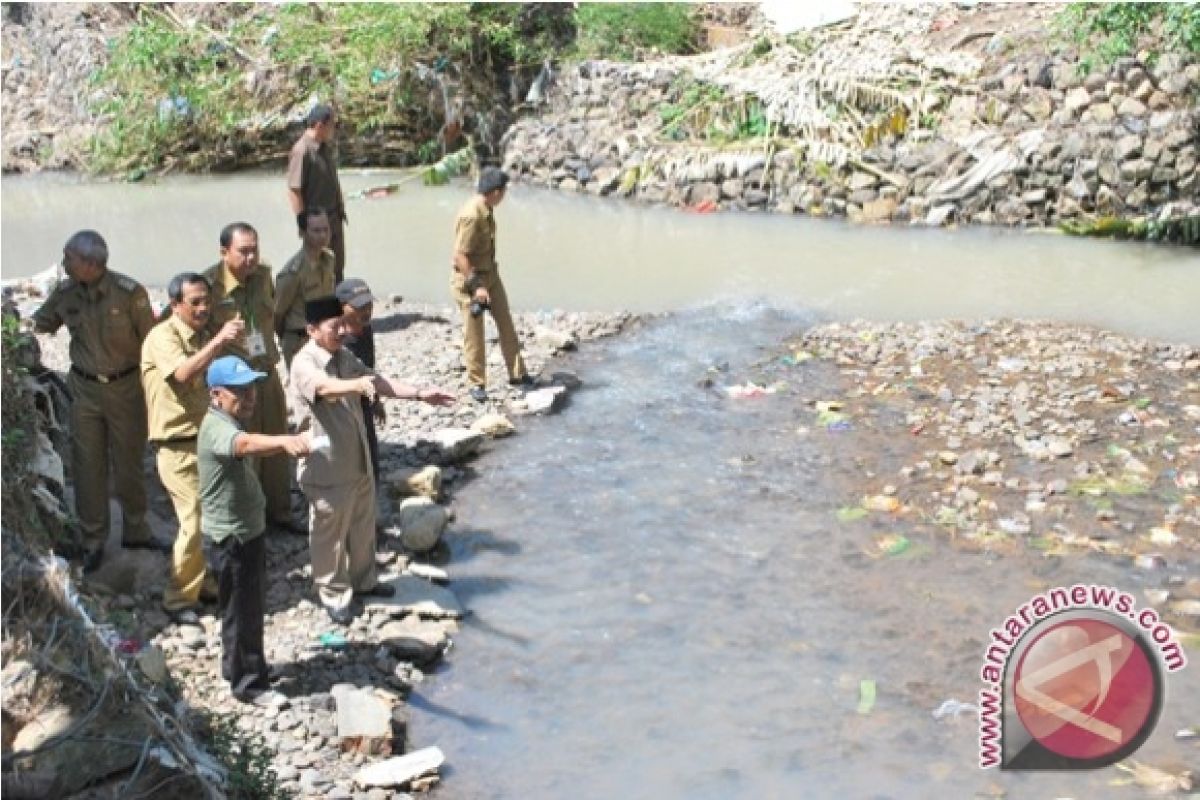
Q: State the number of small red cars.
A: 0